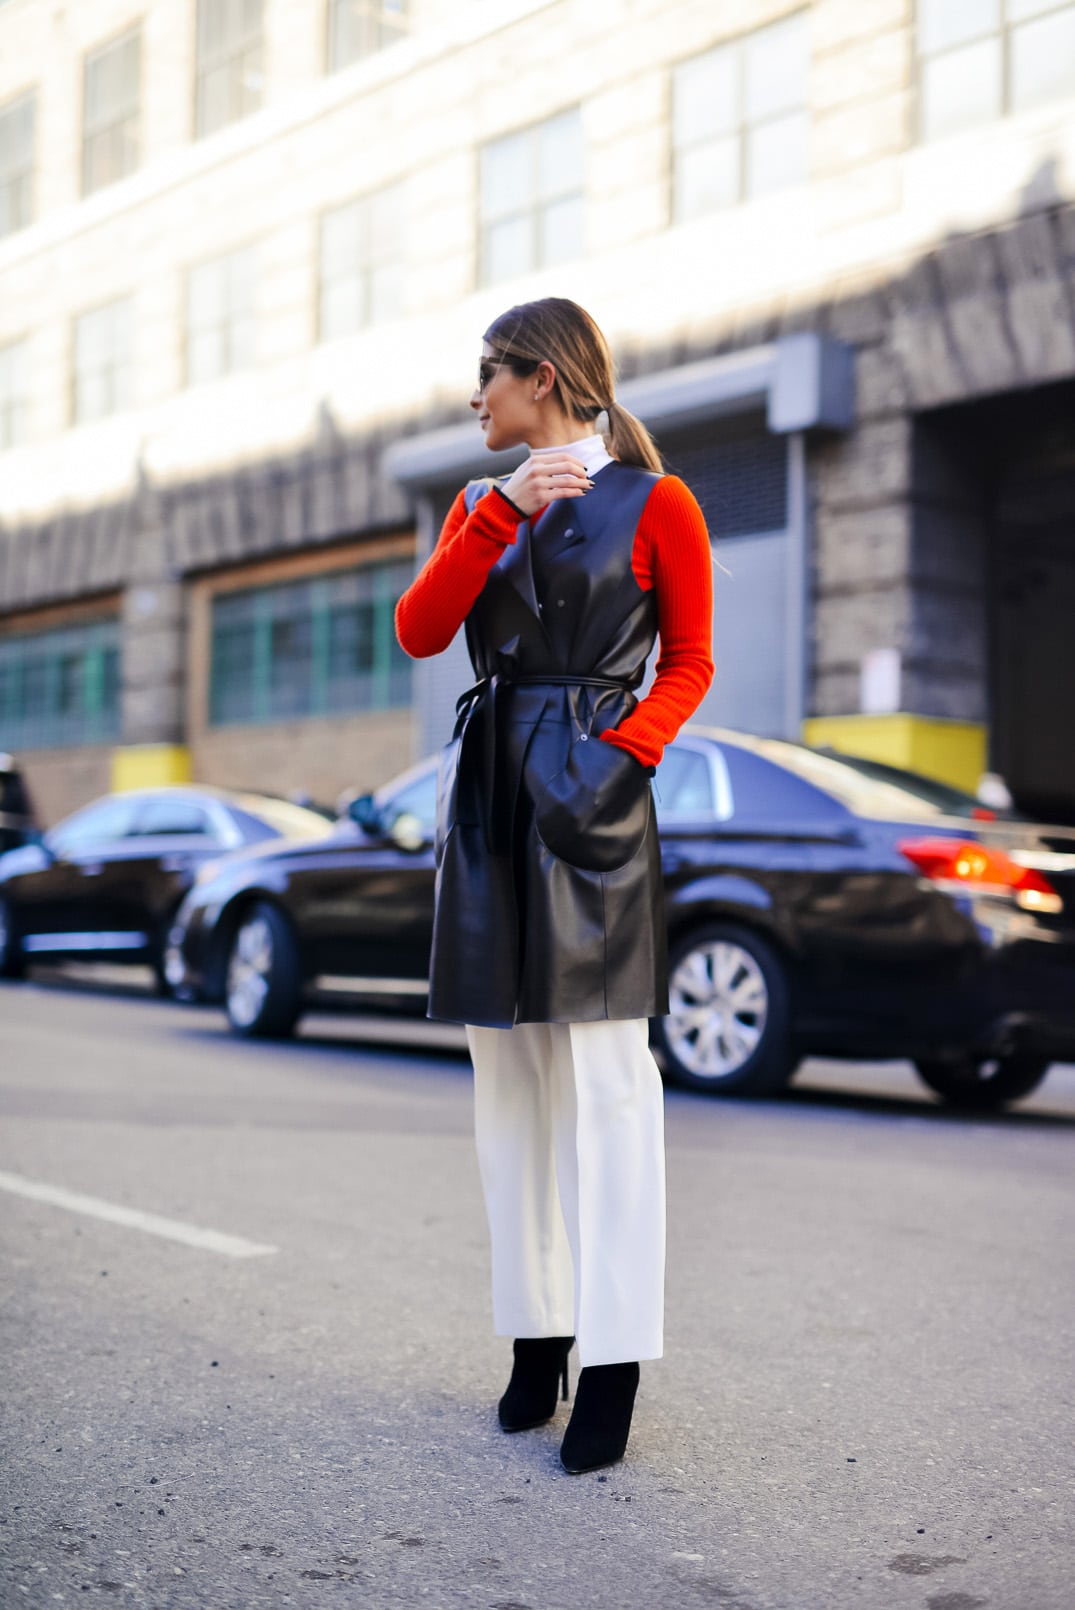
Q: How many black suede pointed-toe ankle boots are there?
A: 2